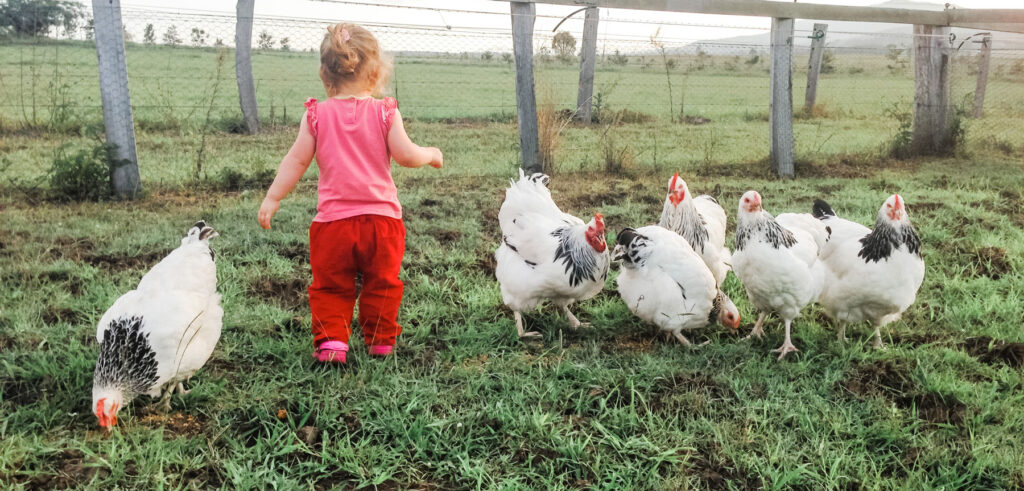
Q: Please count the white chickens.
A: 6